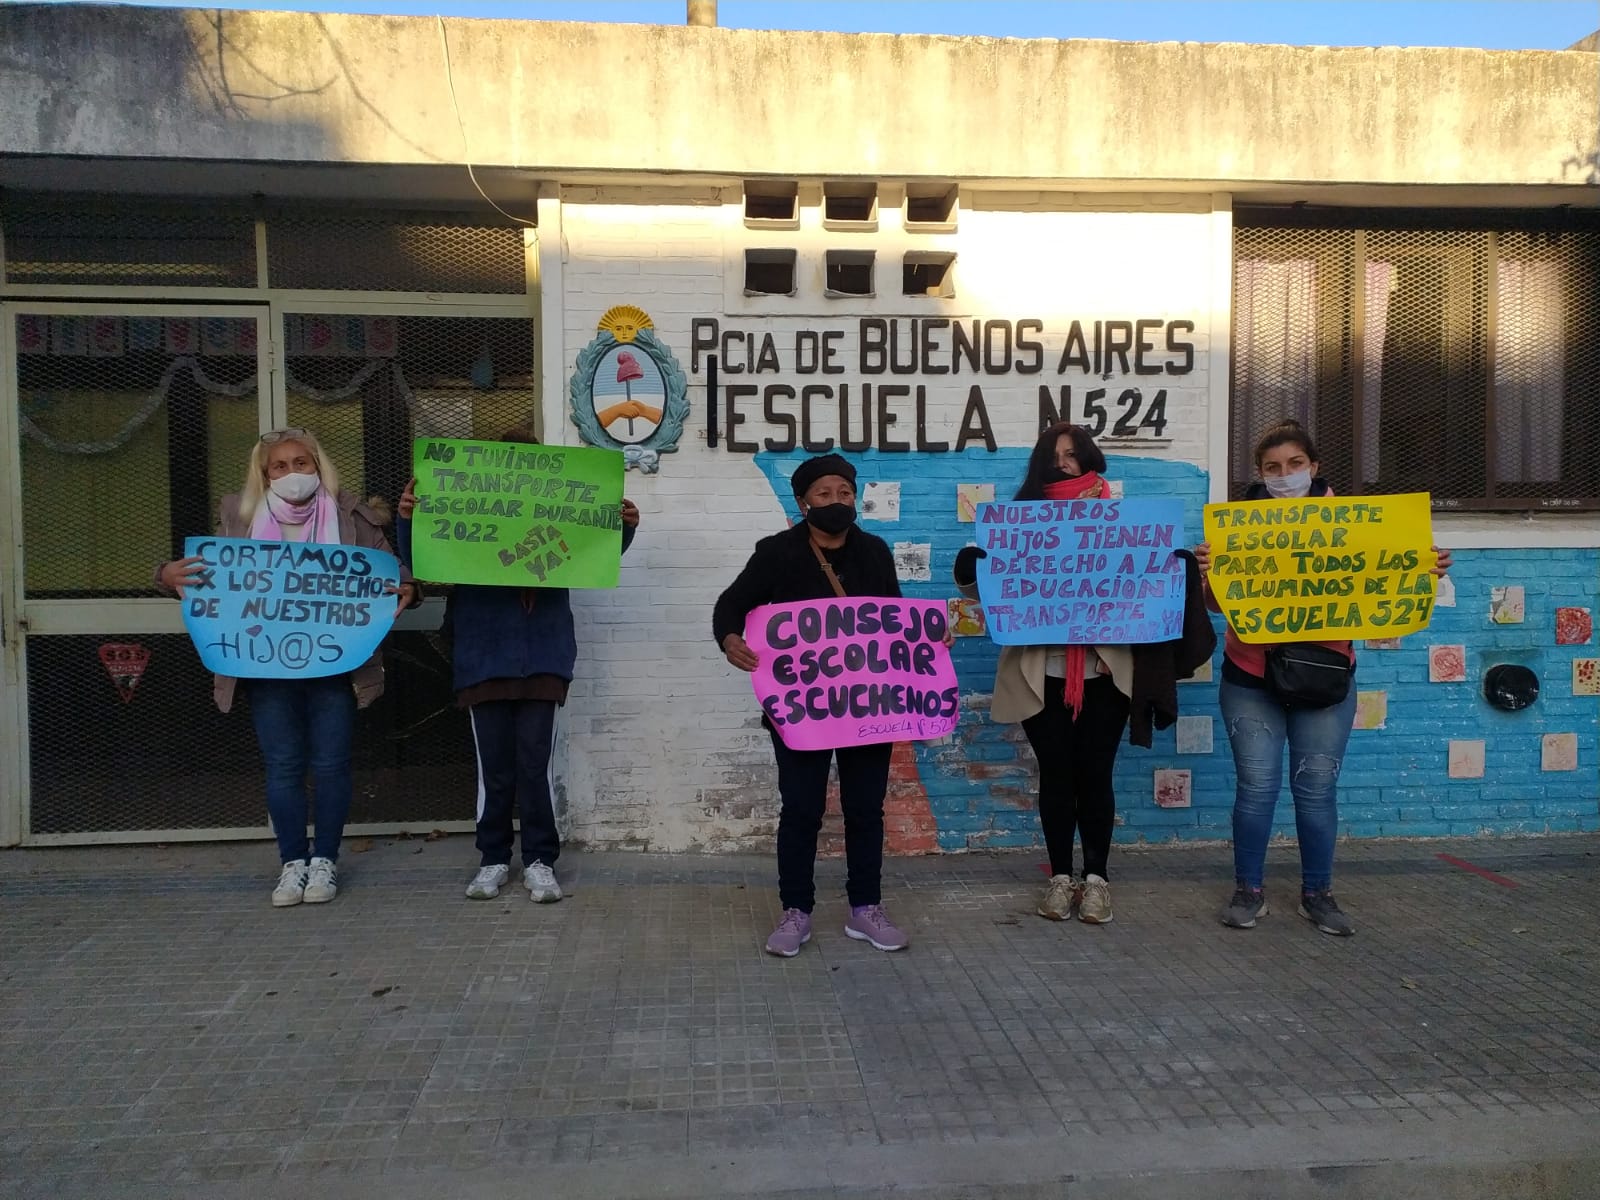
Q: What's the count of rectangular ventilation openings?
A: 6